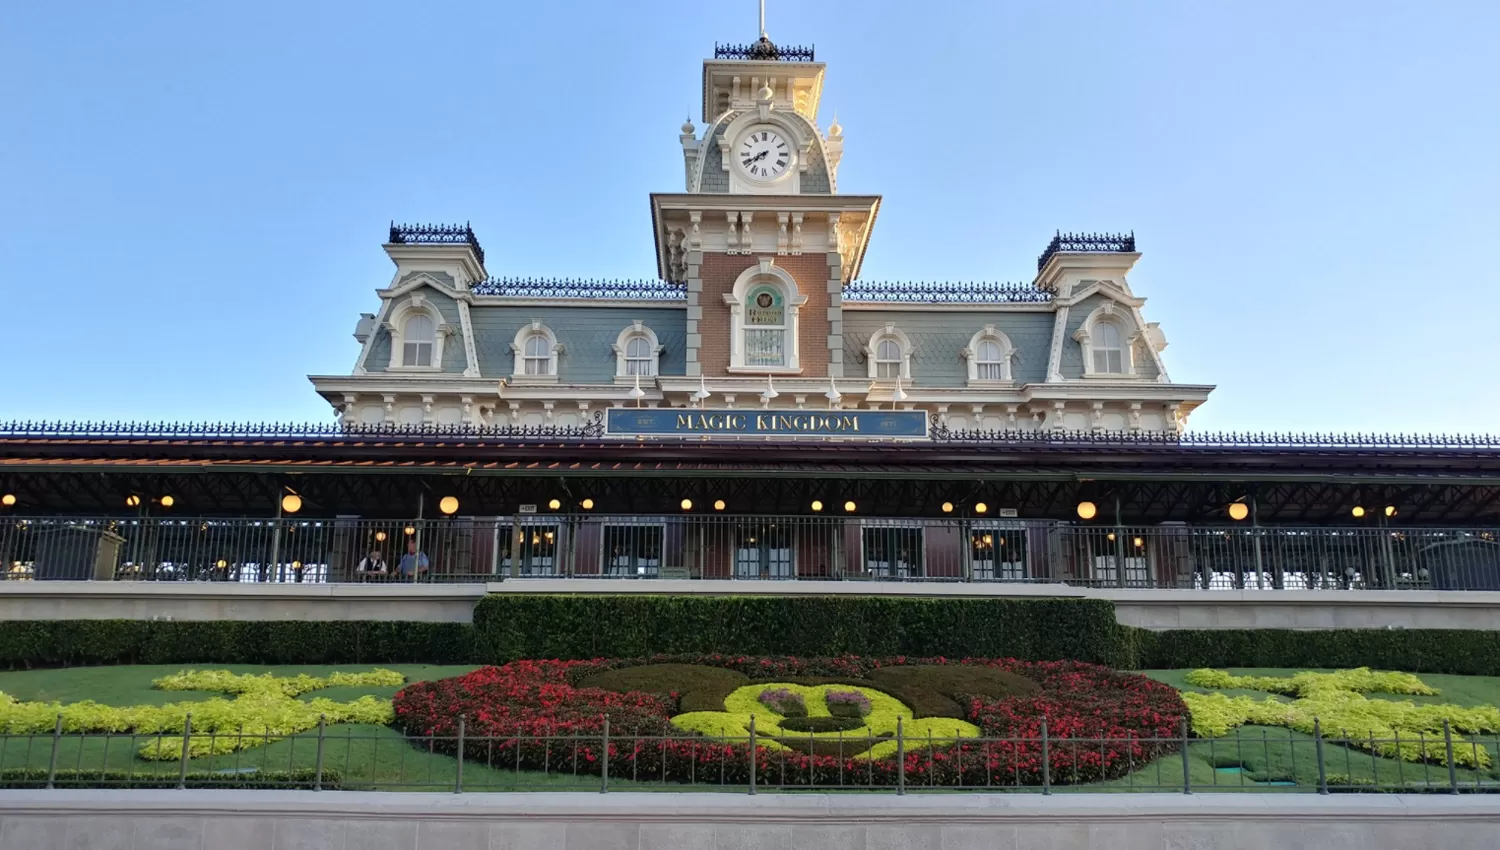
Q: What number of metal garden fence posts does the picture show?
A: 11